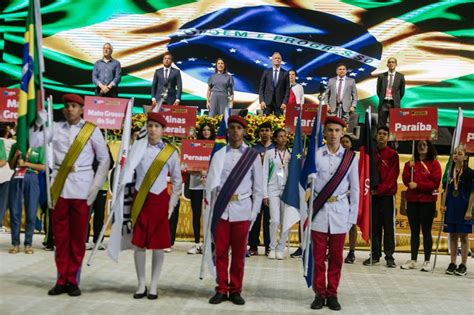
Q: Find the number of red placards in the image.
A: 7